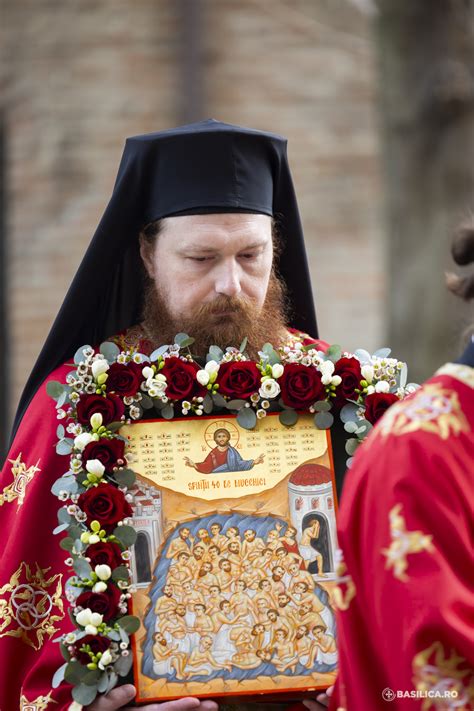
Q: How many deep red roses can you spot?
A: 12